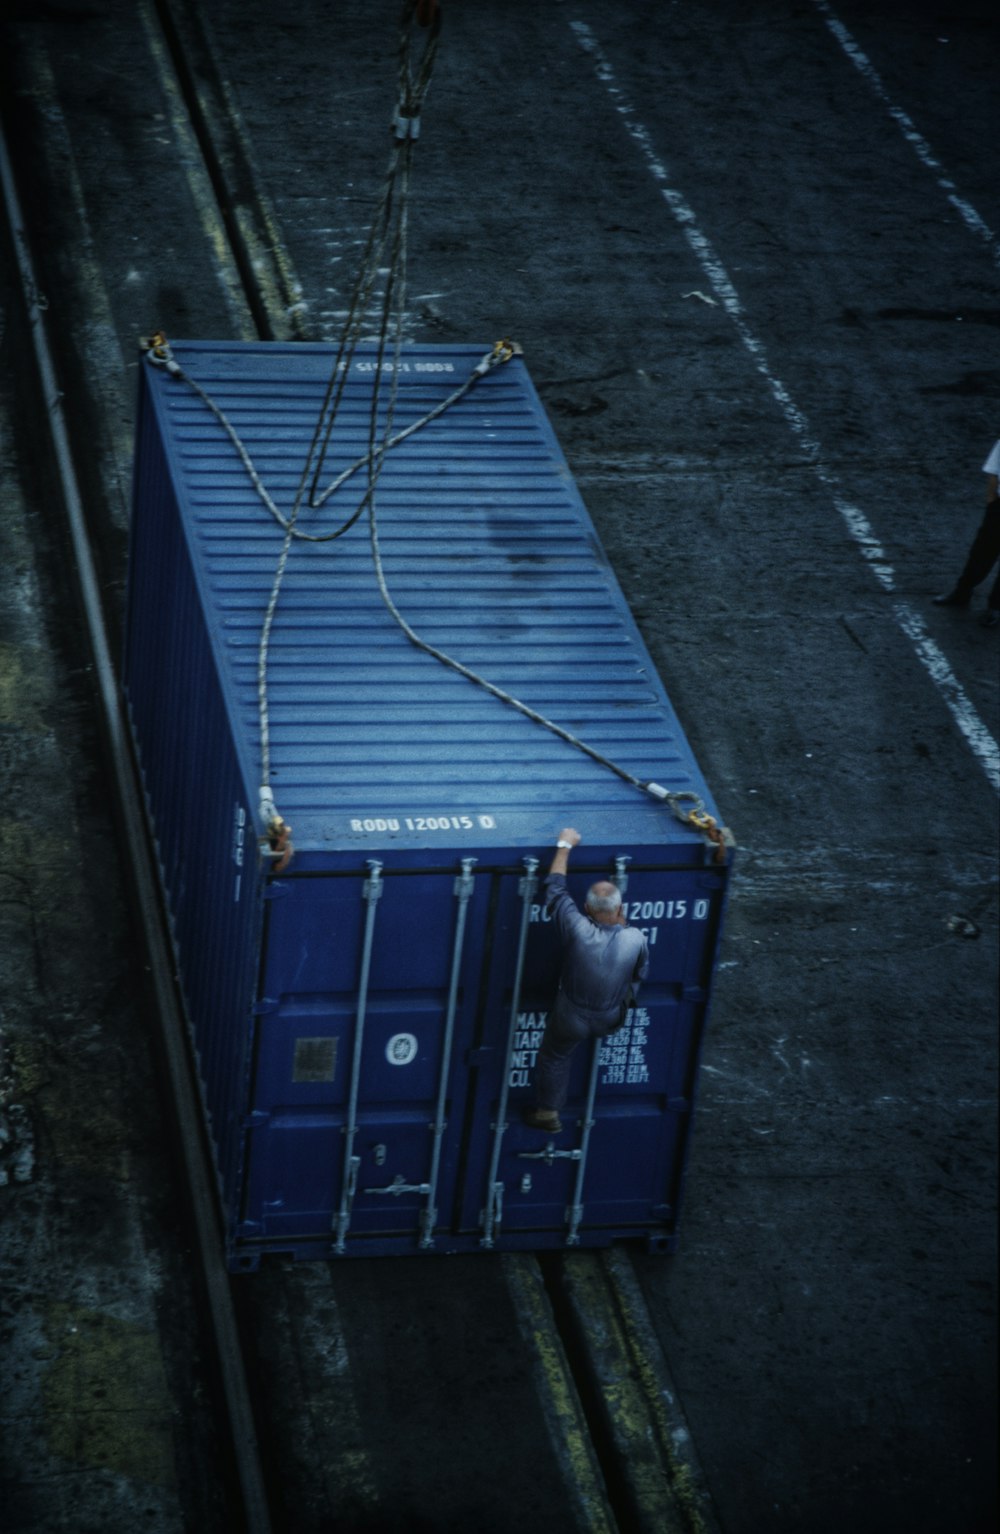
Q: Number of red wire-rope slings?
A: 0